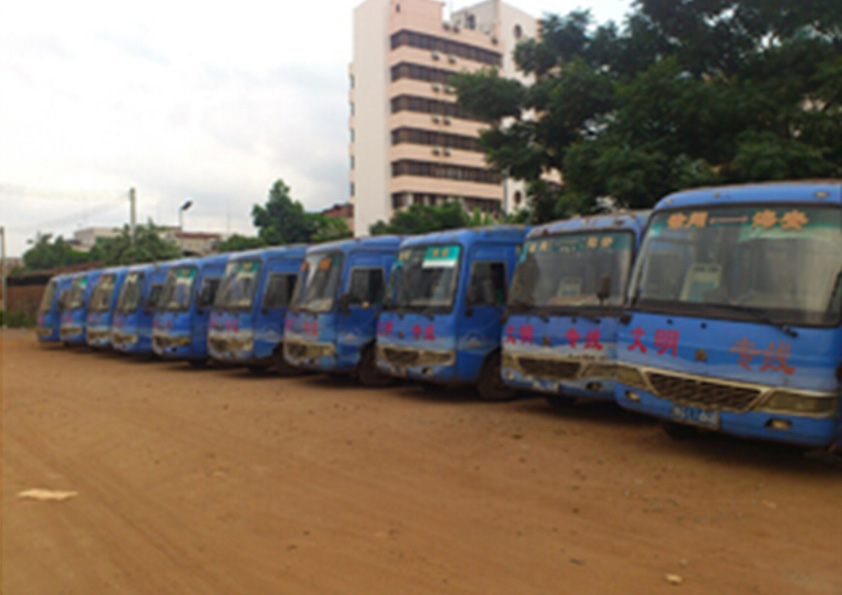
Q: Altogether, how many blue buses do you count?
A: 10